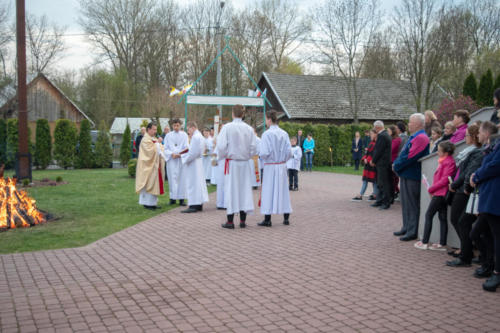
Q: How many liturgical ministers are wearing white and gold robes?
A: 1